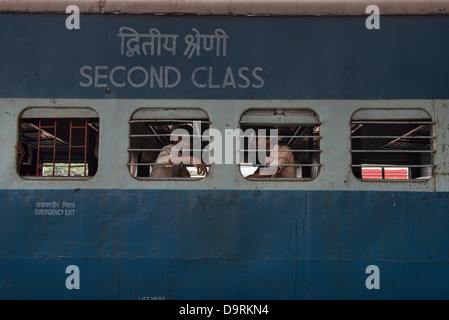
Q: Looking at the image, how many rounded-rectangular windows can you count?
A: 4